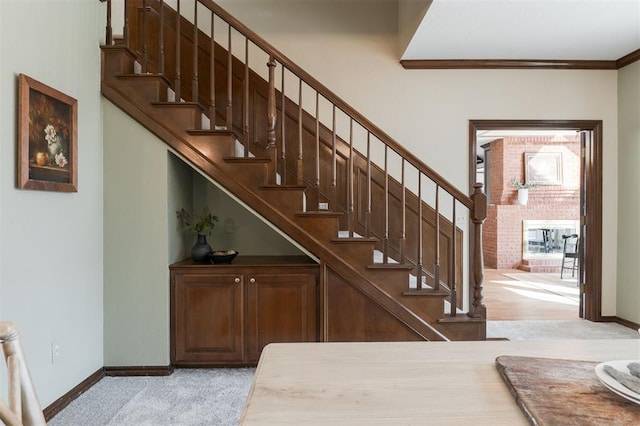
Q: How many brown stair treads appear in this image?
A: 11